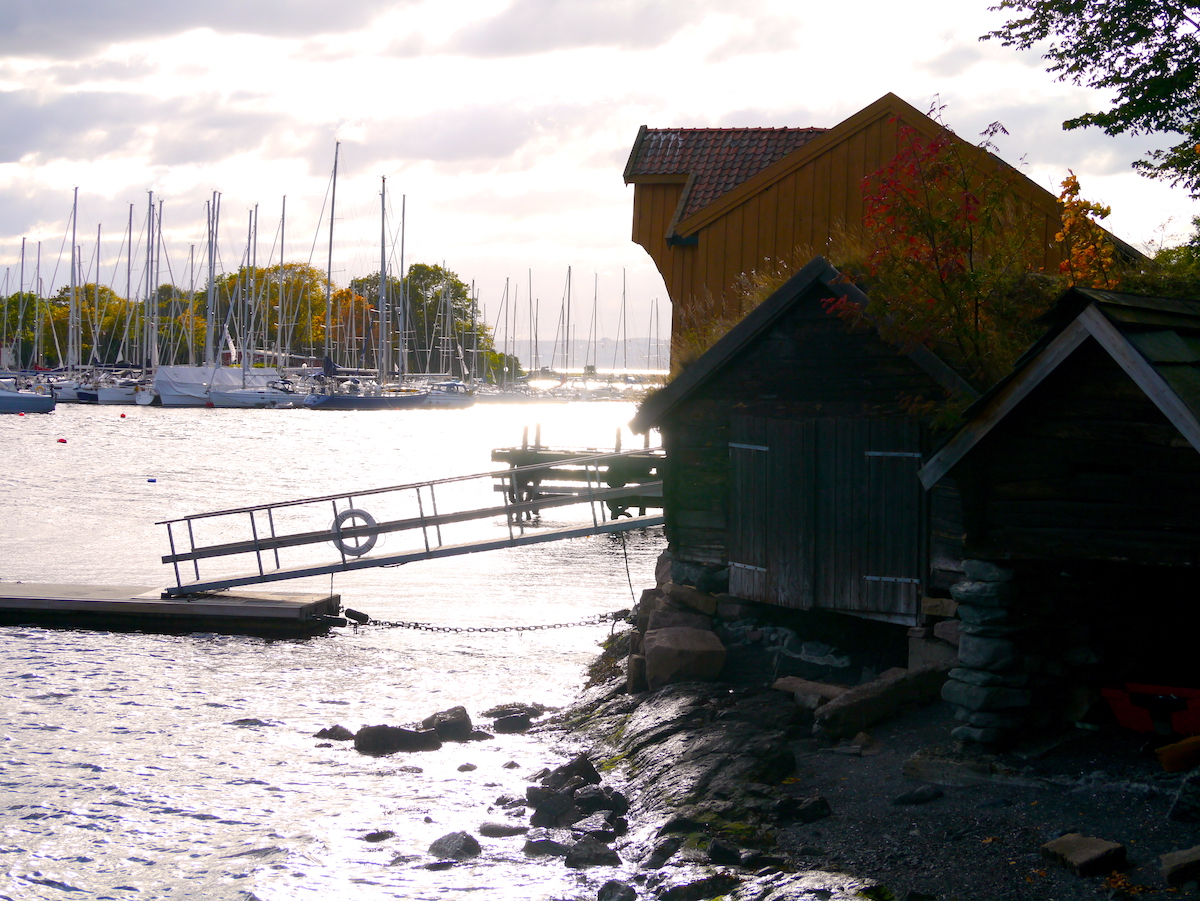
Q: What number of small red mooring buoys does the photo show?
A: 3